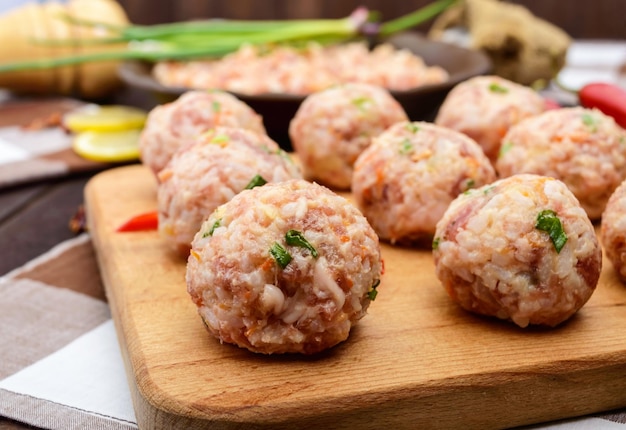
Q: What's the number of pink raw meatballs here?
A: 9